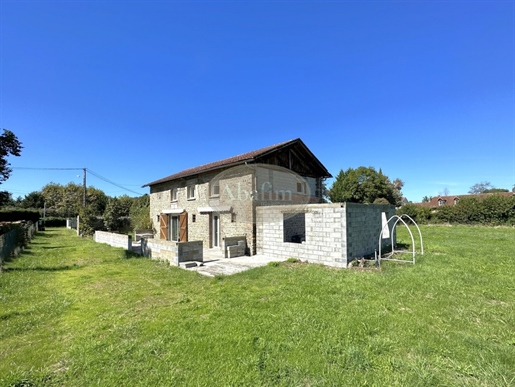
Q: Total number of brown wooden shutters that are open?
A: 2